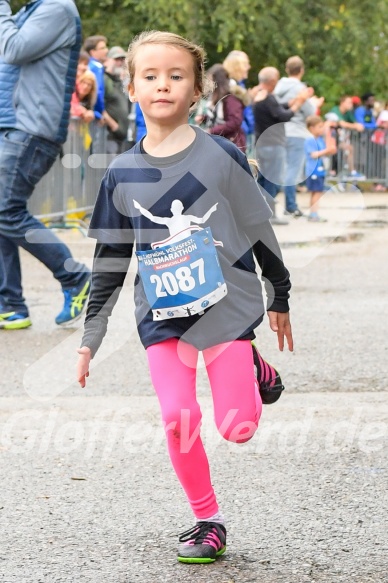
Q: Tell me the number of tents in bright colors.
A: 0